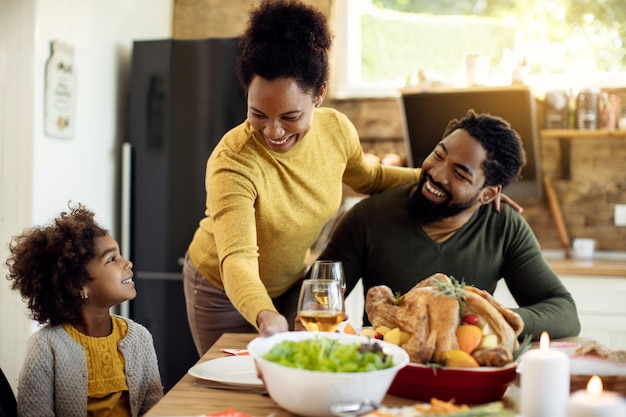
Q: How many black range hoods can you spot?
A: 1